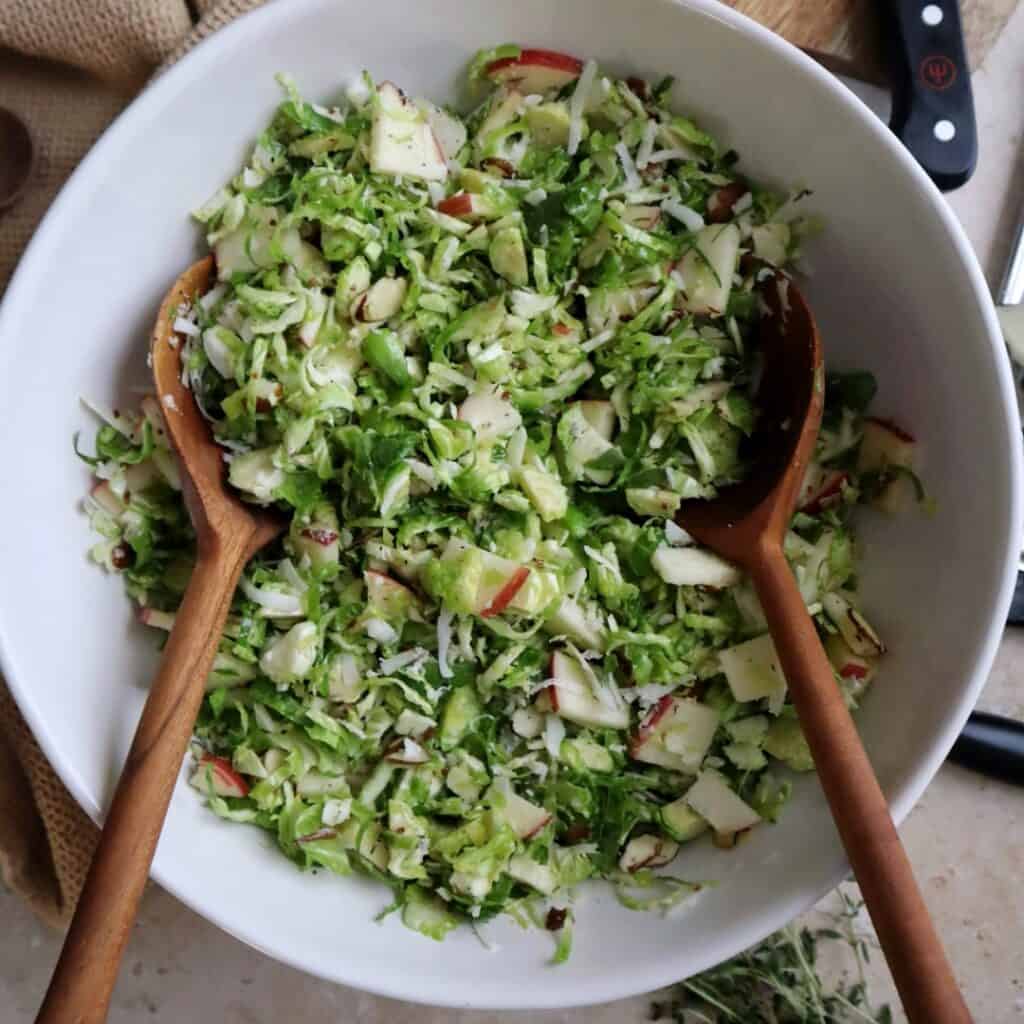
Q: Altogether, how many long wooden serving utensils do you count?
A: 2